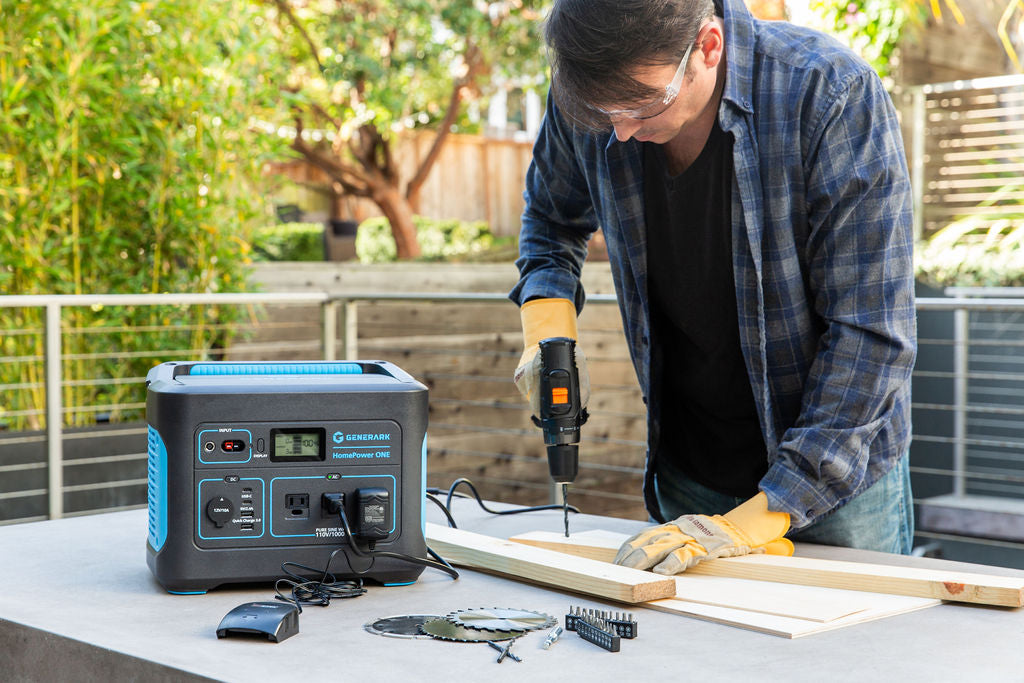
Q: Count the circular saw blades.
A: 3